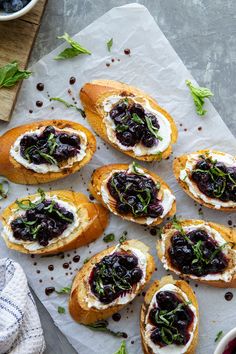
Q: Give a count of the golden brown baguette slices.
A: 8